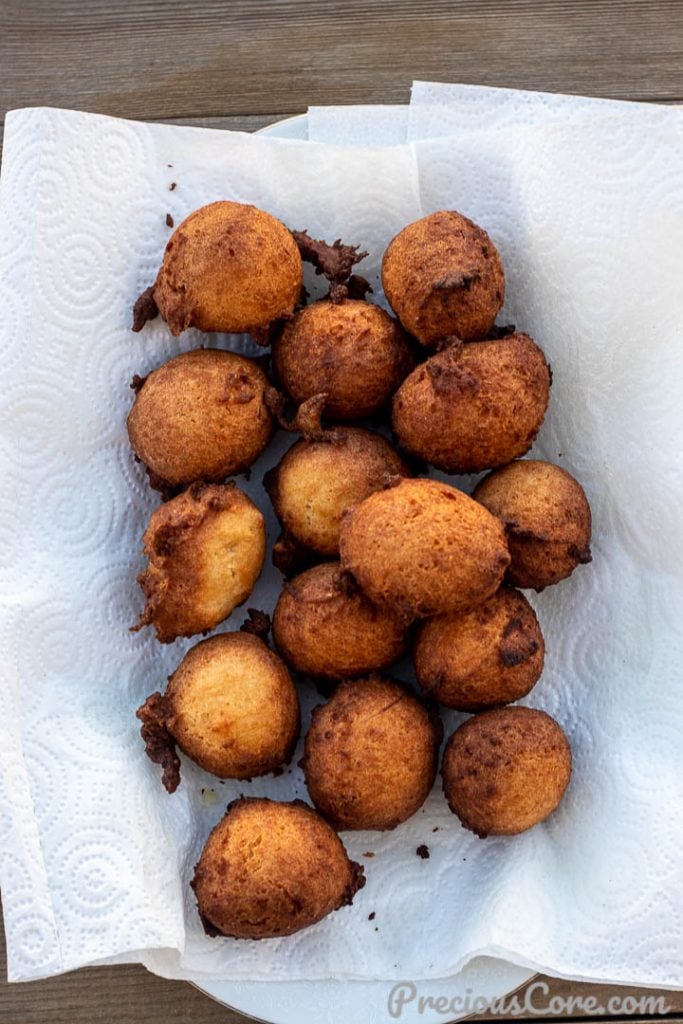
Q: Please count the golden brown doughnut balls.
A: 15